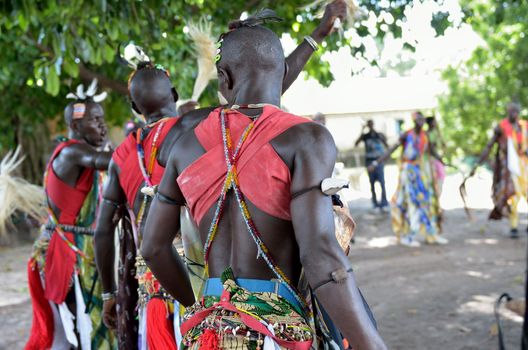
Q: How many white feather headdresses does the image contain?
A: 2